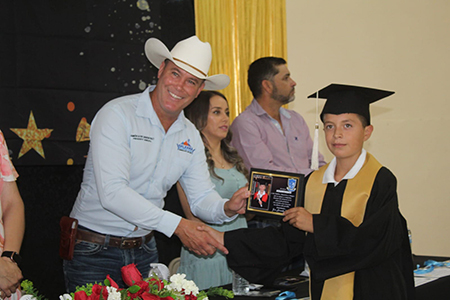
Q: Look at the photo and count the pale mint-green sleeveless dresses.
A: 1